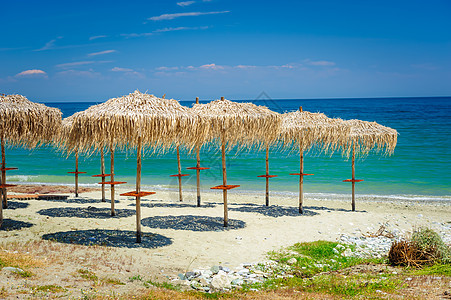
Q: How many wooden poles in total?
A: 12